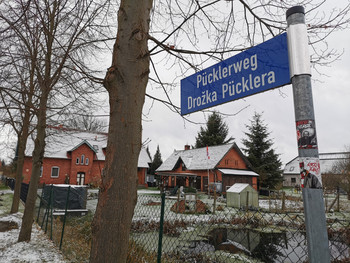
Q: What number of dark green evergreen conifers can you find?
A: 3